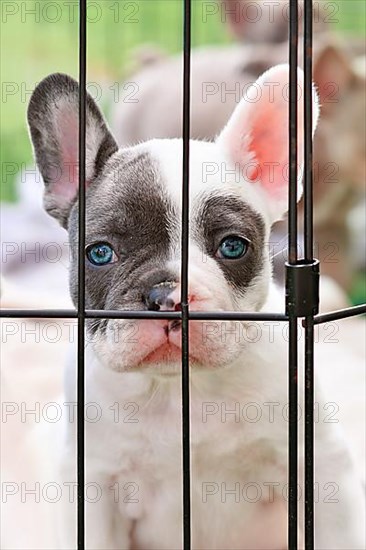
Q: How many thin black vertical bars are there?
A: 4